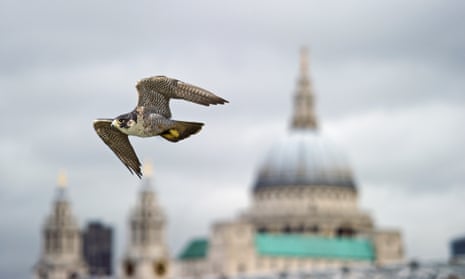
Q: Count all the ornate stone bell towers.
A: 2